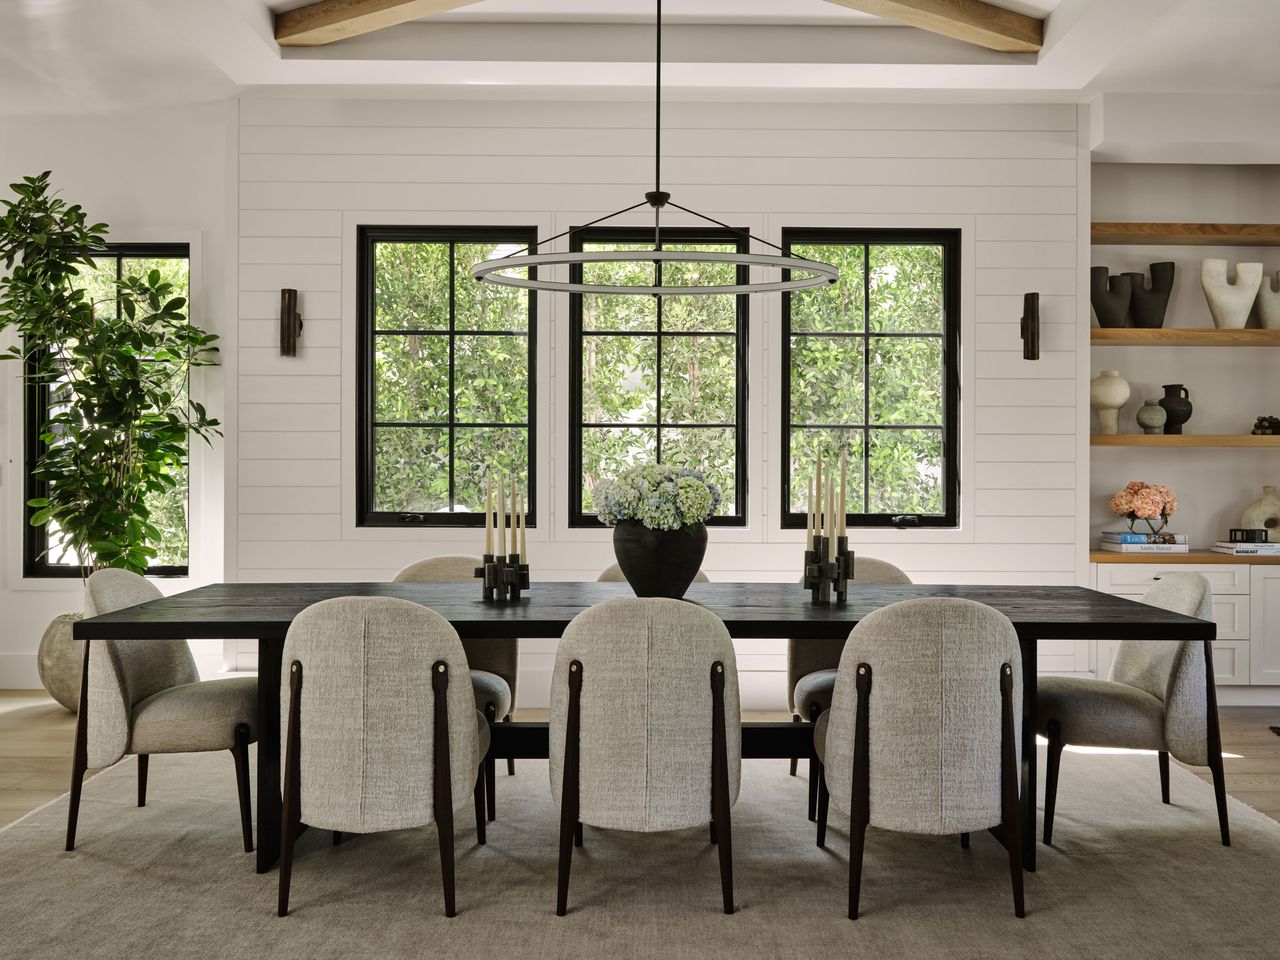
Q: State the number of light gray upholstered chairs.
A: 8